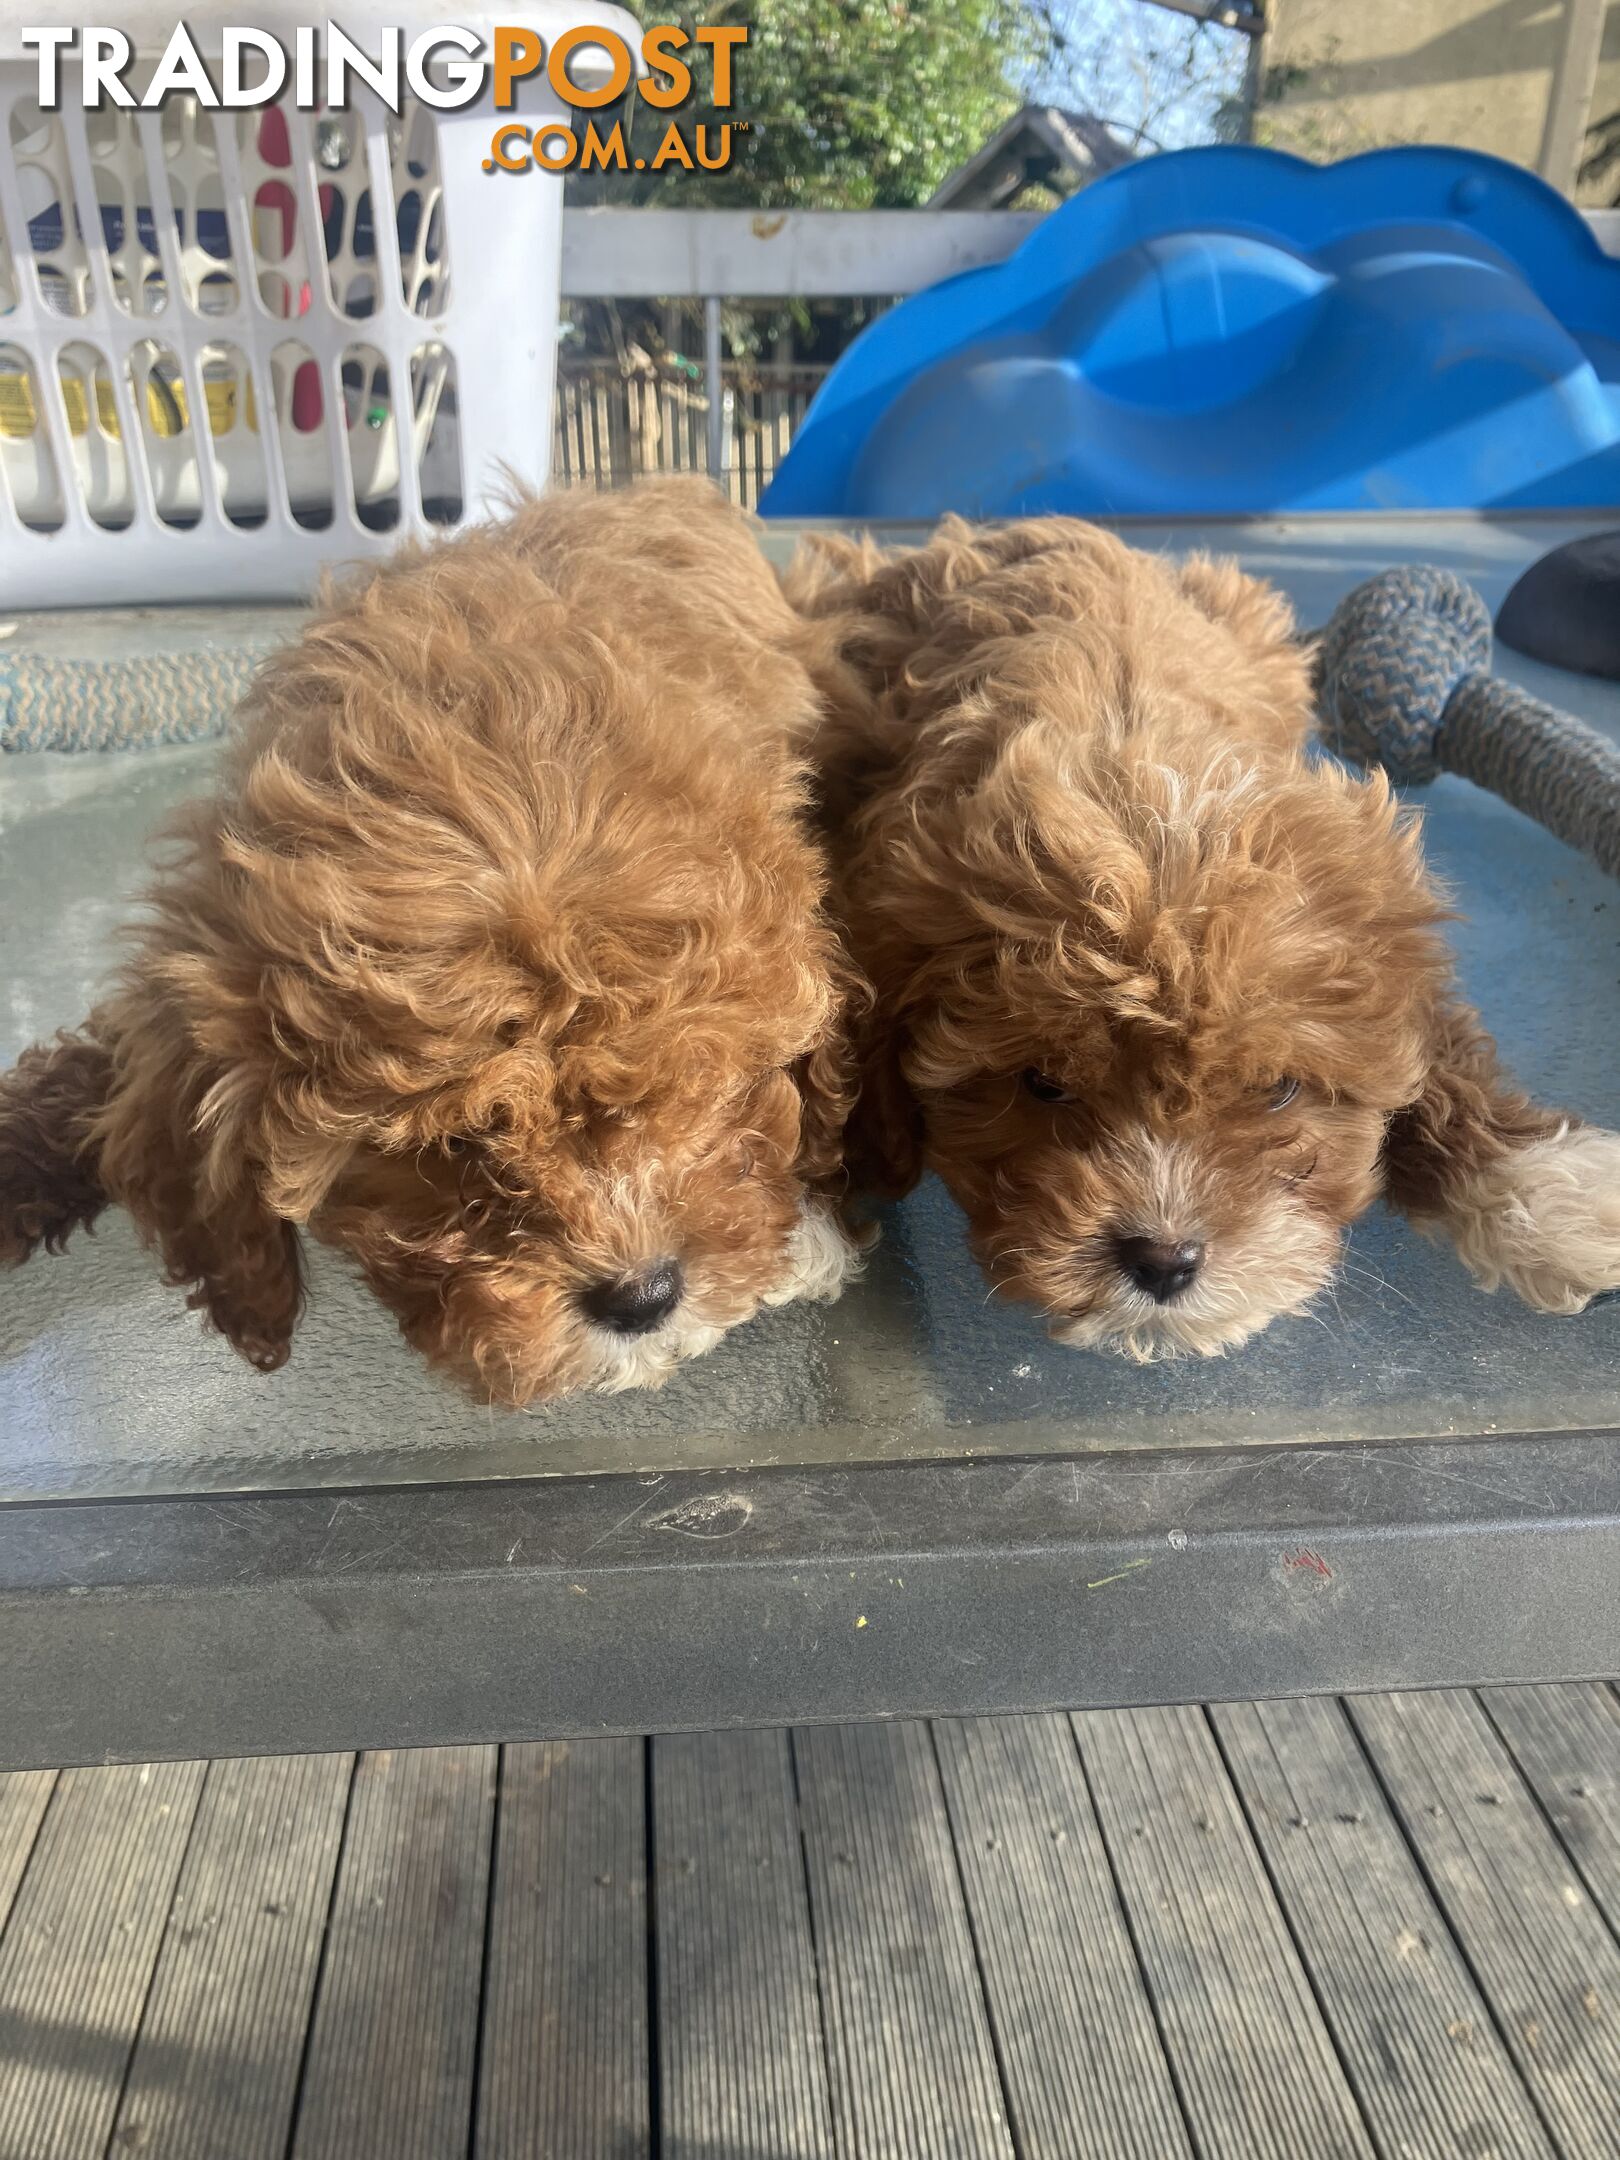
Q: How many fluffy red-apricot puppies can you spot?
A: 2